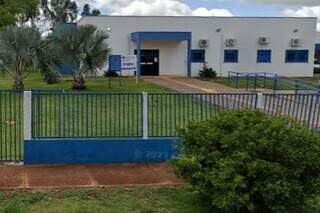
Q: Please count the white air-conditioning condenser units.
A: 4